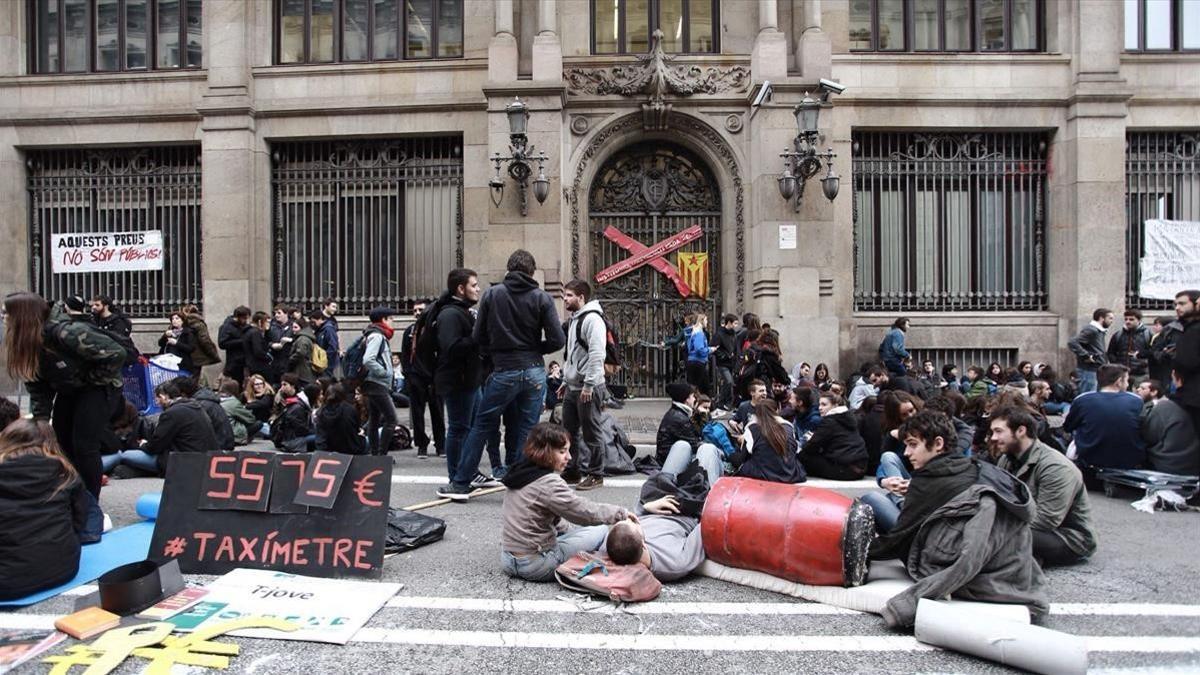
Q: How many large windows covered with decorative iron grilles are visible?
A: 4